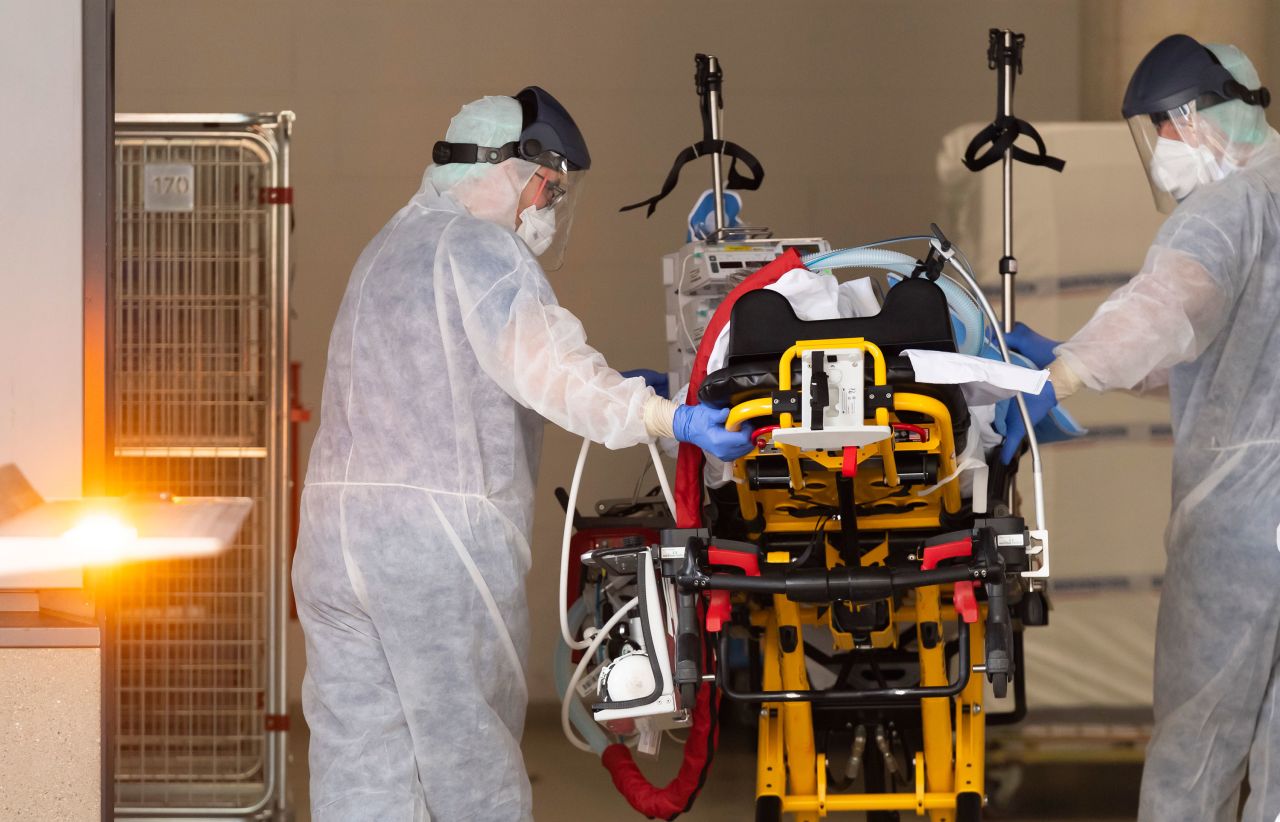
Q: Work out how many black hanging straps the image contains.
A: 2